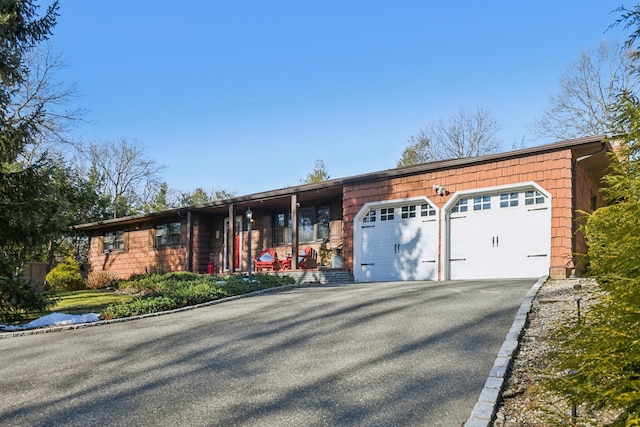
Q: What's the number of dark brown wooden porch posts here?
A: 3